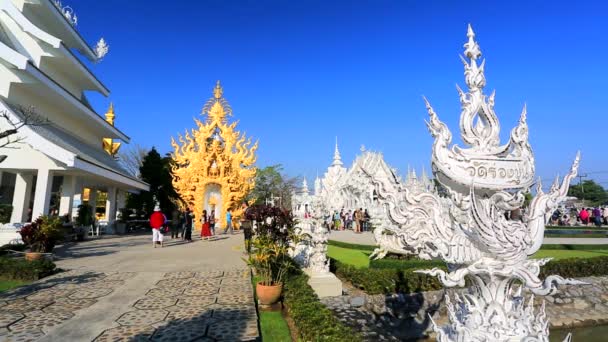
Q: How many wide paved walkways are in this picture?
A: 1